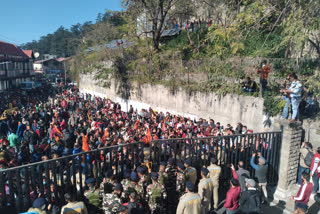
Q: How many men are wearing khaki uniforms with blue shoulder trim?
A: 5